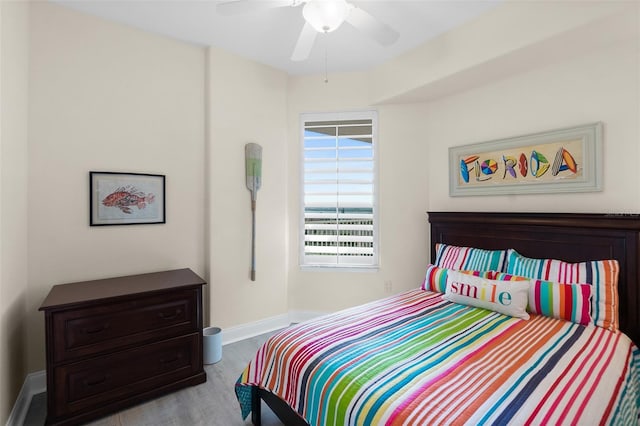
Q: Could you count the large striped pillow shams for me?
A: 2